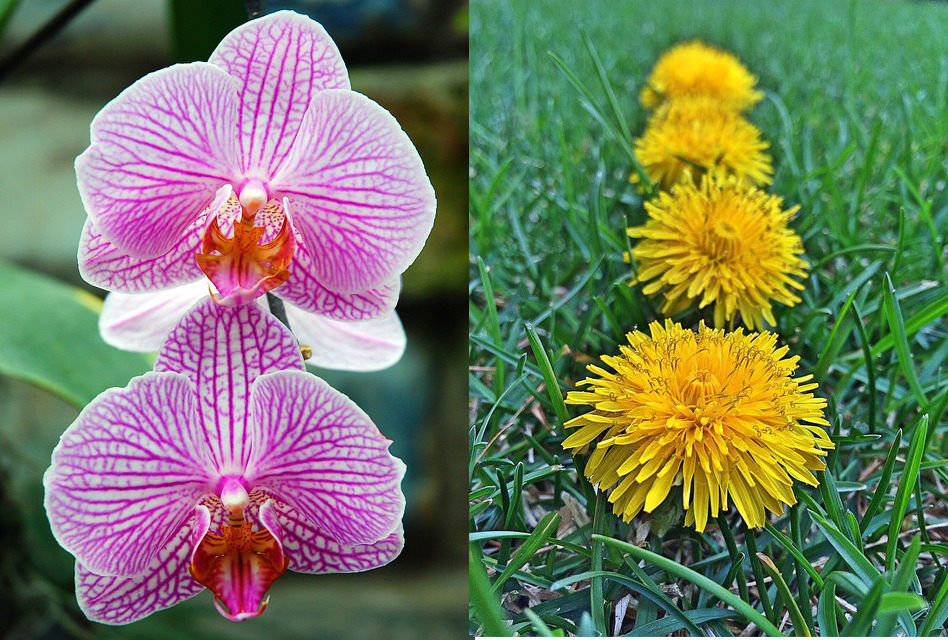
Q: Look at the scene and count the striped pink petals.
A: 10